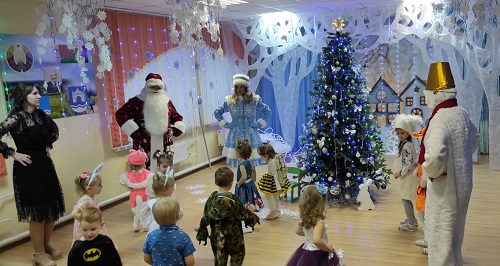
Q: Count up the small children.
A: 12